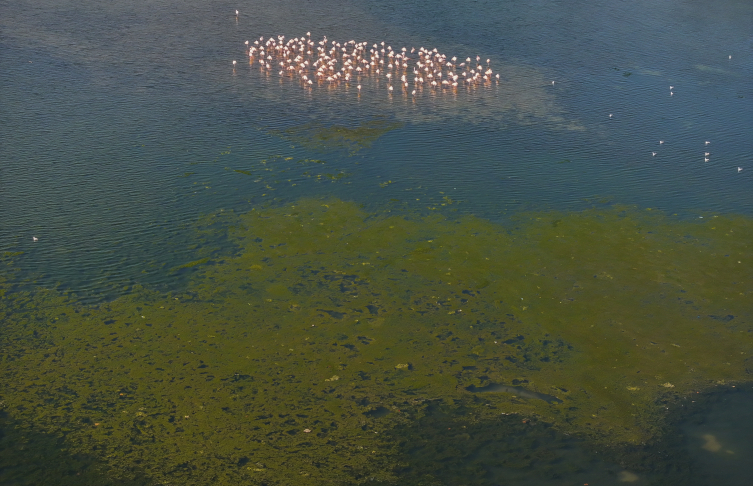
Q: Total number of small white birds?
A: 12